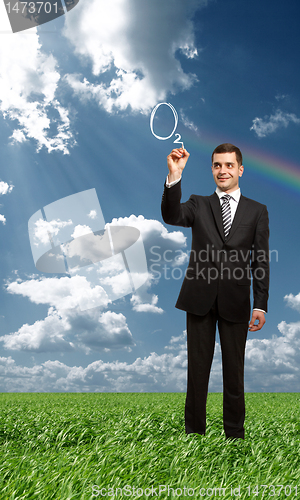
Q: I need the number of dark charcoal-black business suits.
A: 1